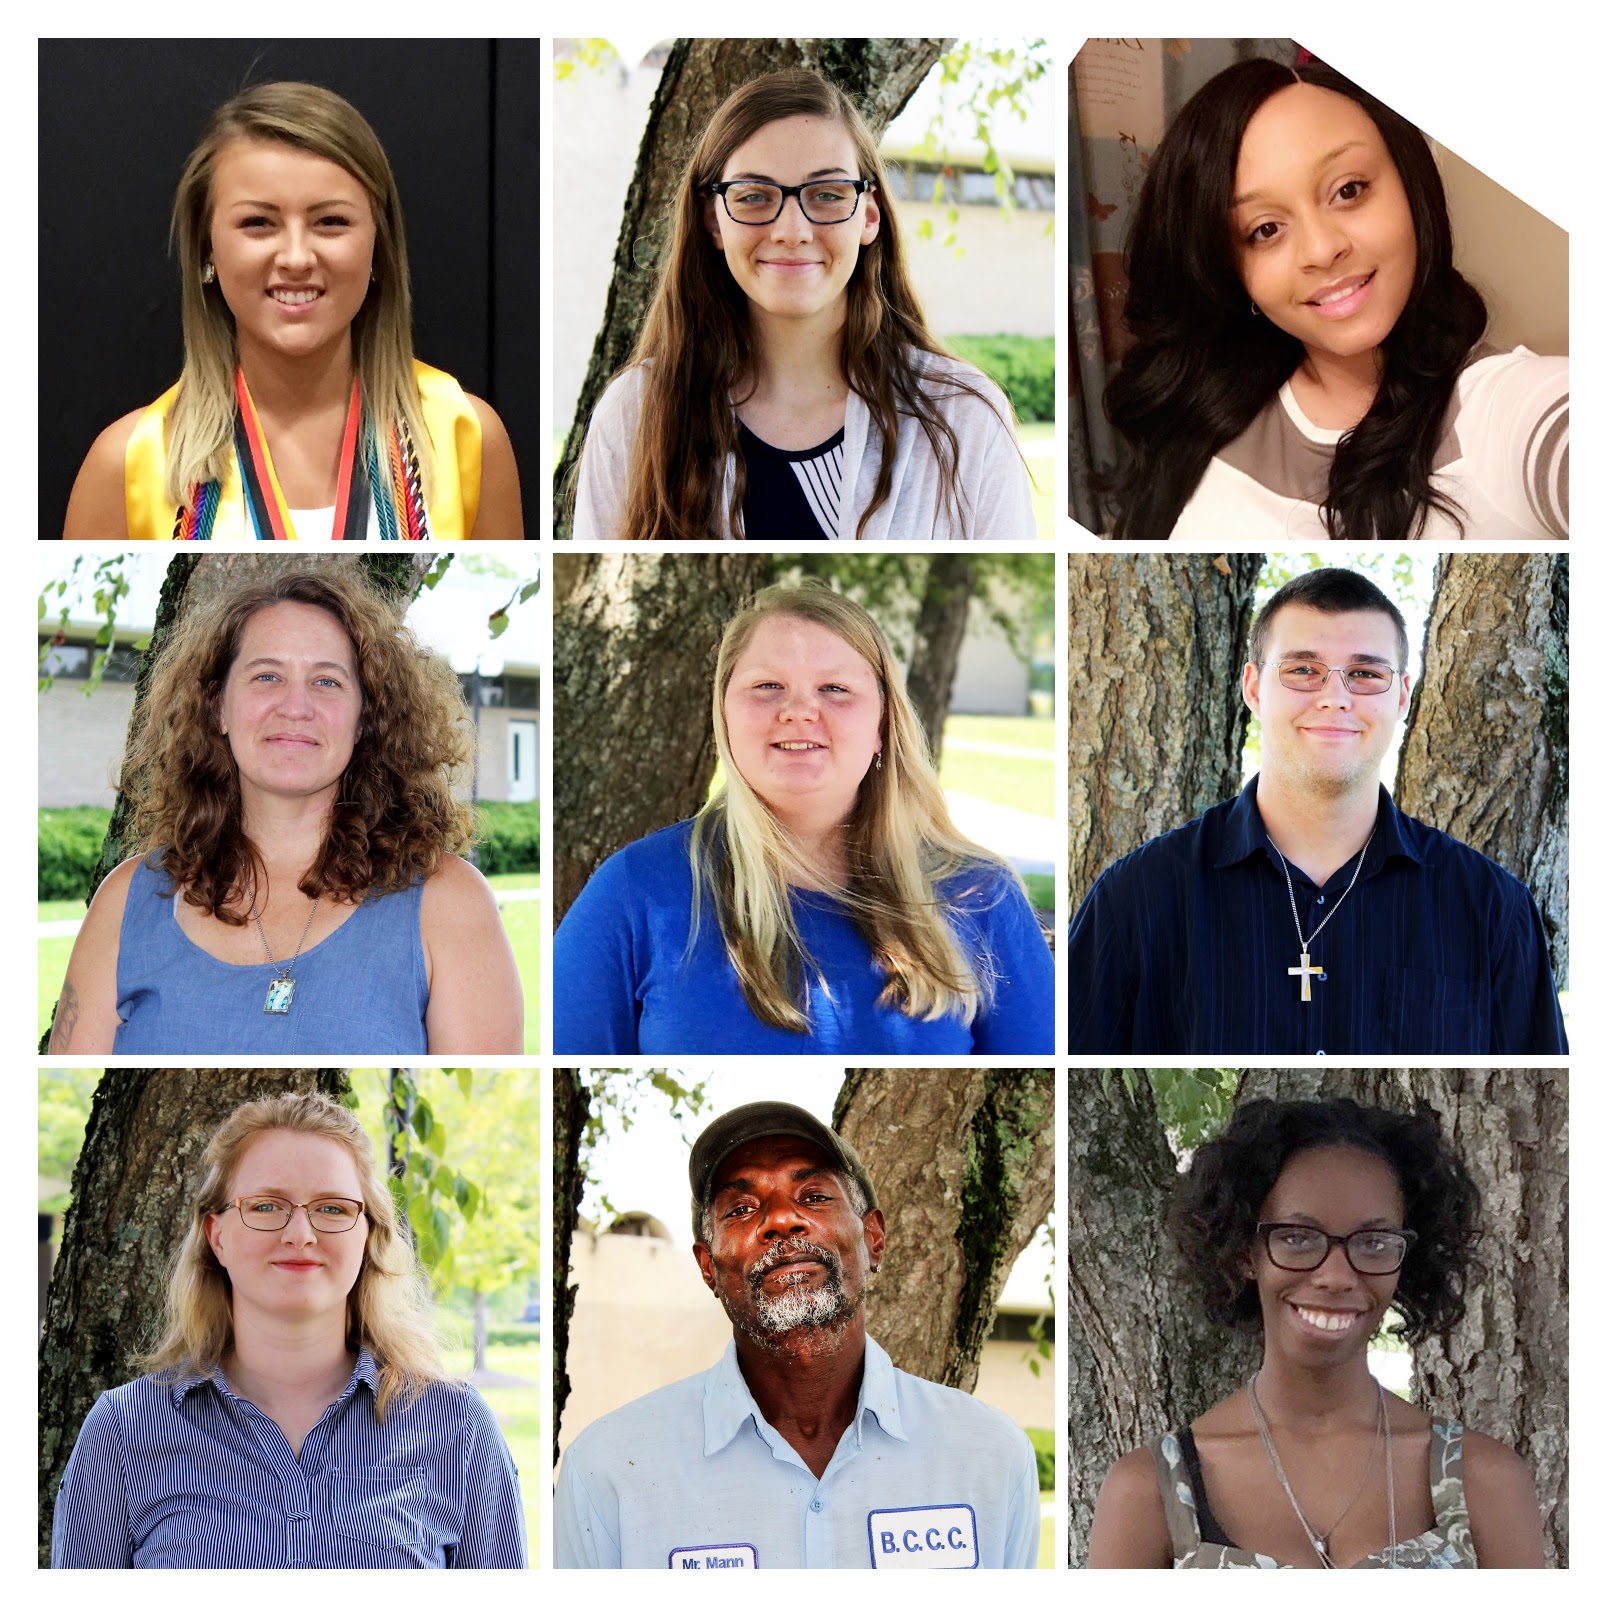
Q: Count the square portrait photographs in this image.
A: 9